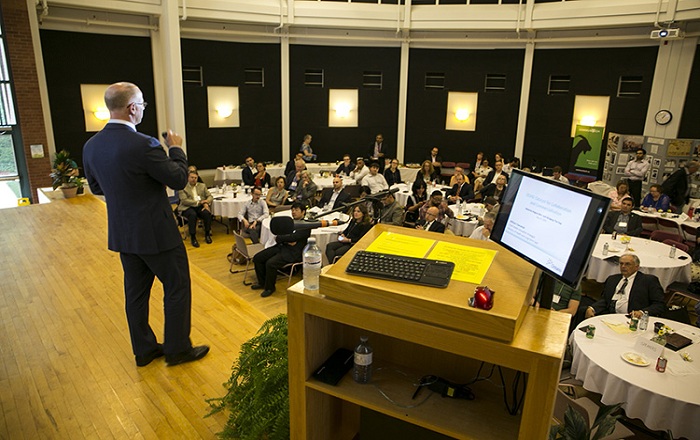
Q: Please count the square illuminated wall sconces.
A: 5